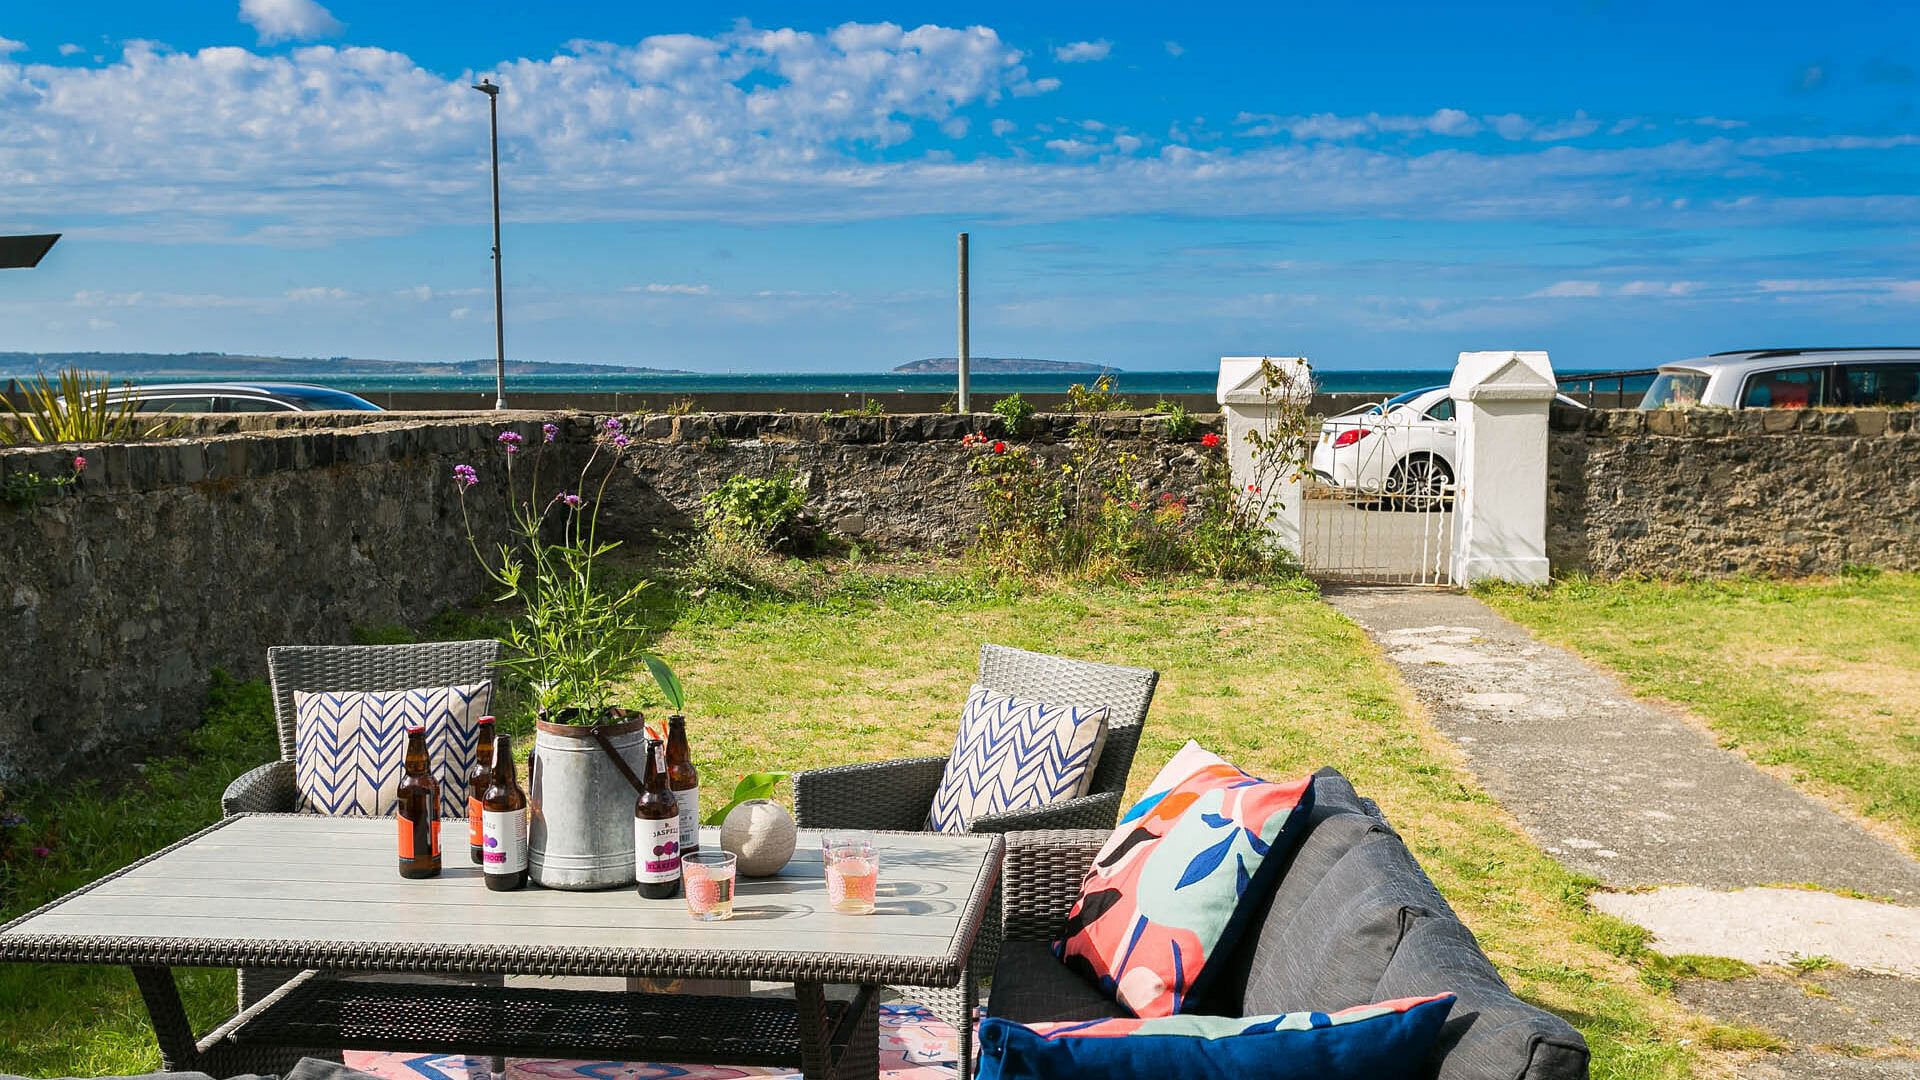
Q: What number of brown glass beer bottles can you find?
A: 5